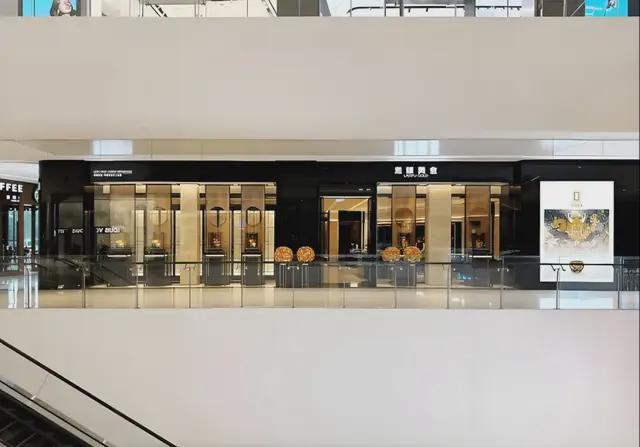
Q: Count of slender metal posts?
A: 12